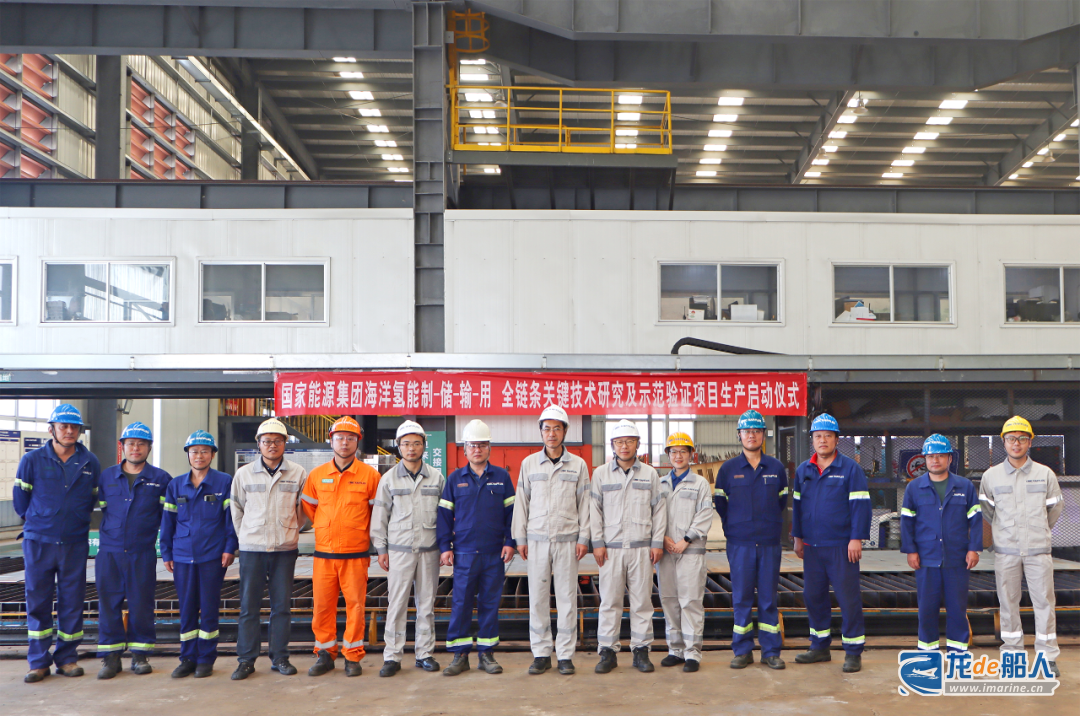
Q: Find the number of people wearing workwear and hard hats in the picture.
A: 14